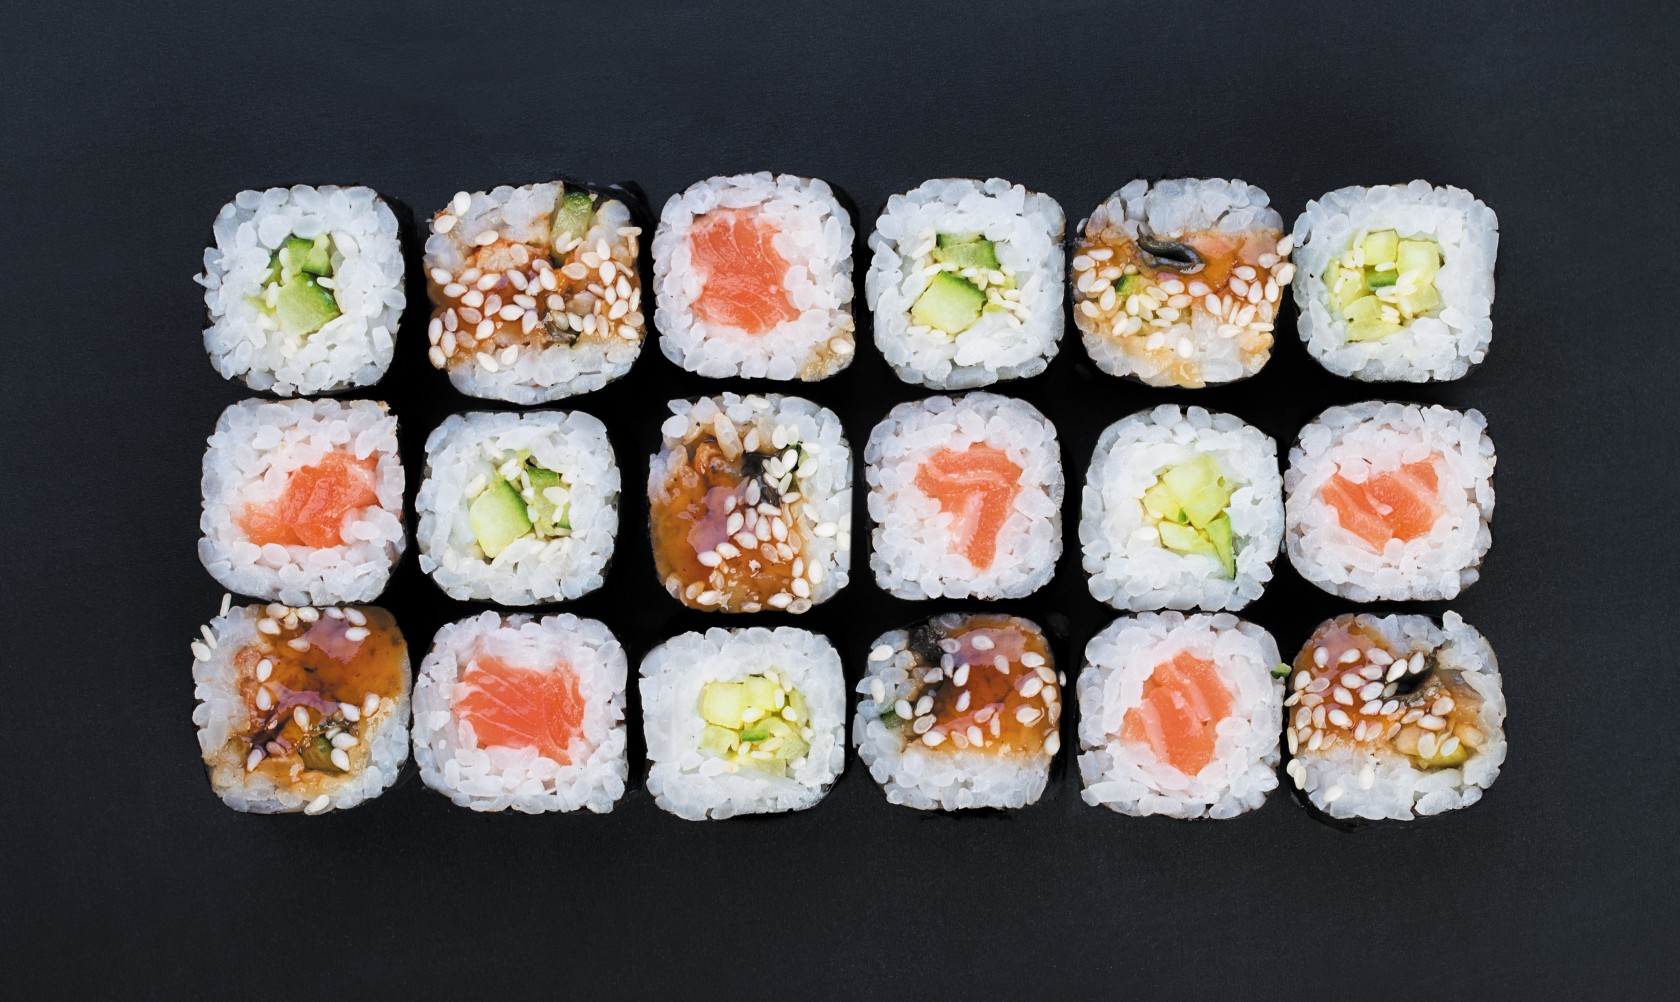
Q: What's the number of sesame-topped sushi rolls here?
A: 6